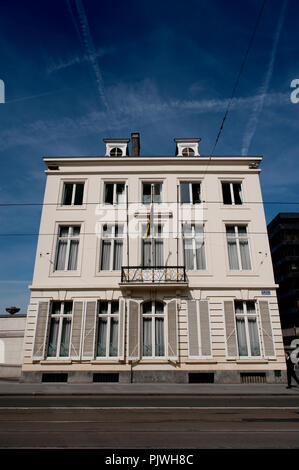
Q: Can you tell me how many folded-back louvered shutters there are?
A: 8